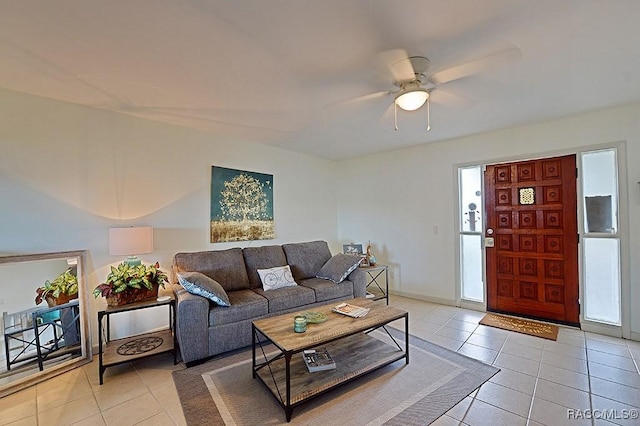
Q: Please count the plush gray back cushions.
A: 3